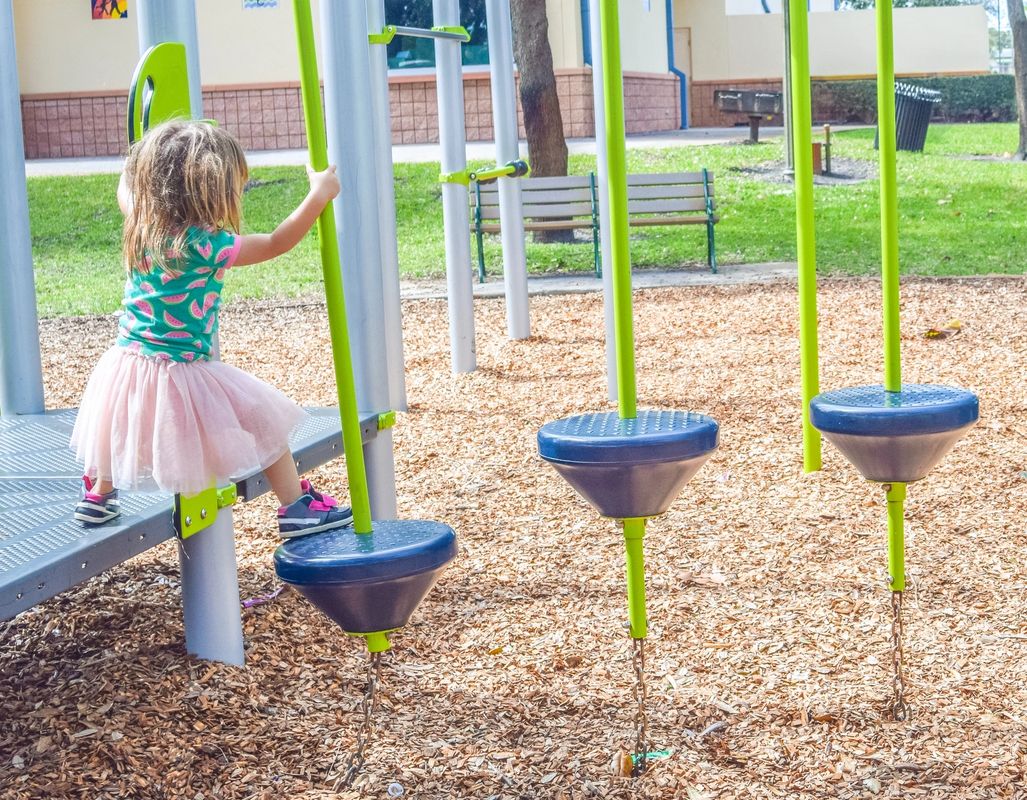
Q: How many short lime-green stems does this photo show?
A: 3